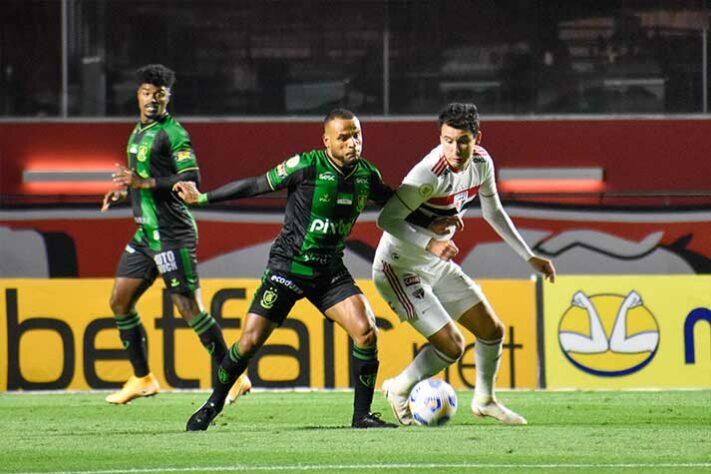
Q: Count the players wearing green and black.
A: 2